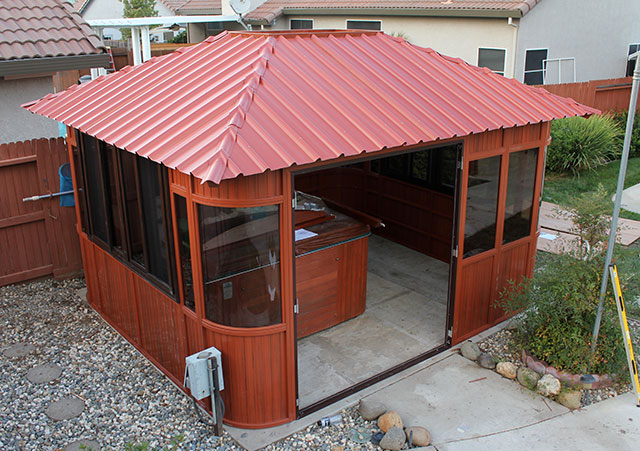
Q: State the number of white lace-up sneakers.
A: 0